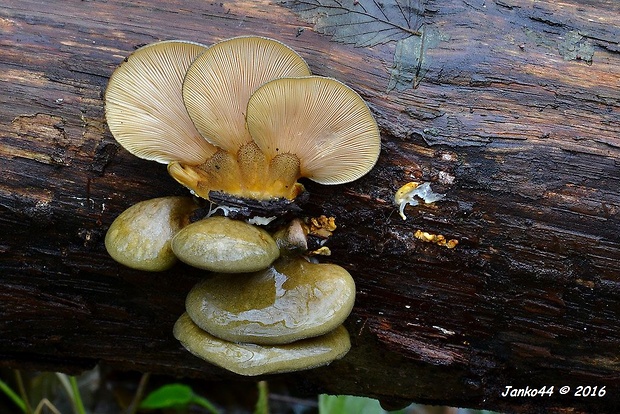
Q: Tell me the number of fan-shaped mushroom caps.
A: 3